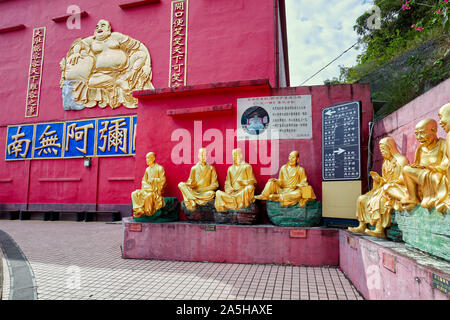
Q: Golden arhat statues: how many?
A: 7